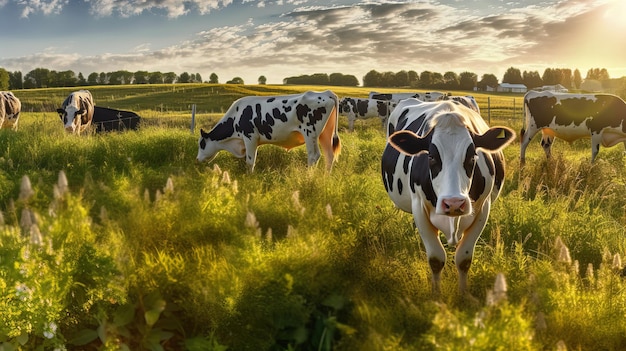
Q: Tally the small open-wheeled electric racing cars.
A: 0